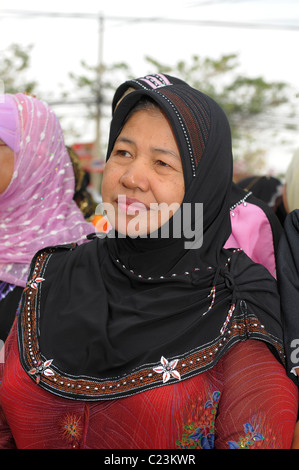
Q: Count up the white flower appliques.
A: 3